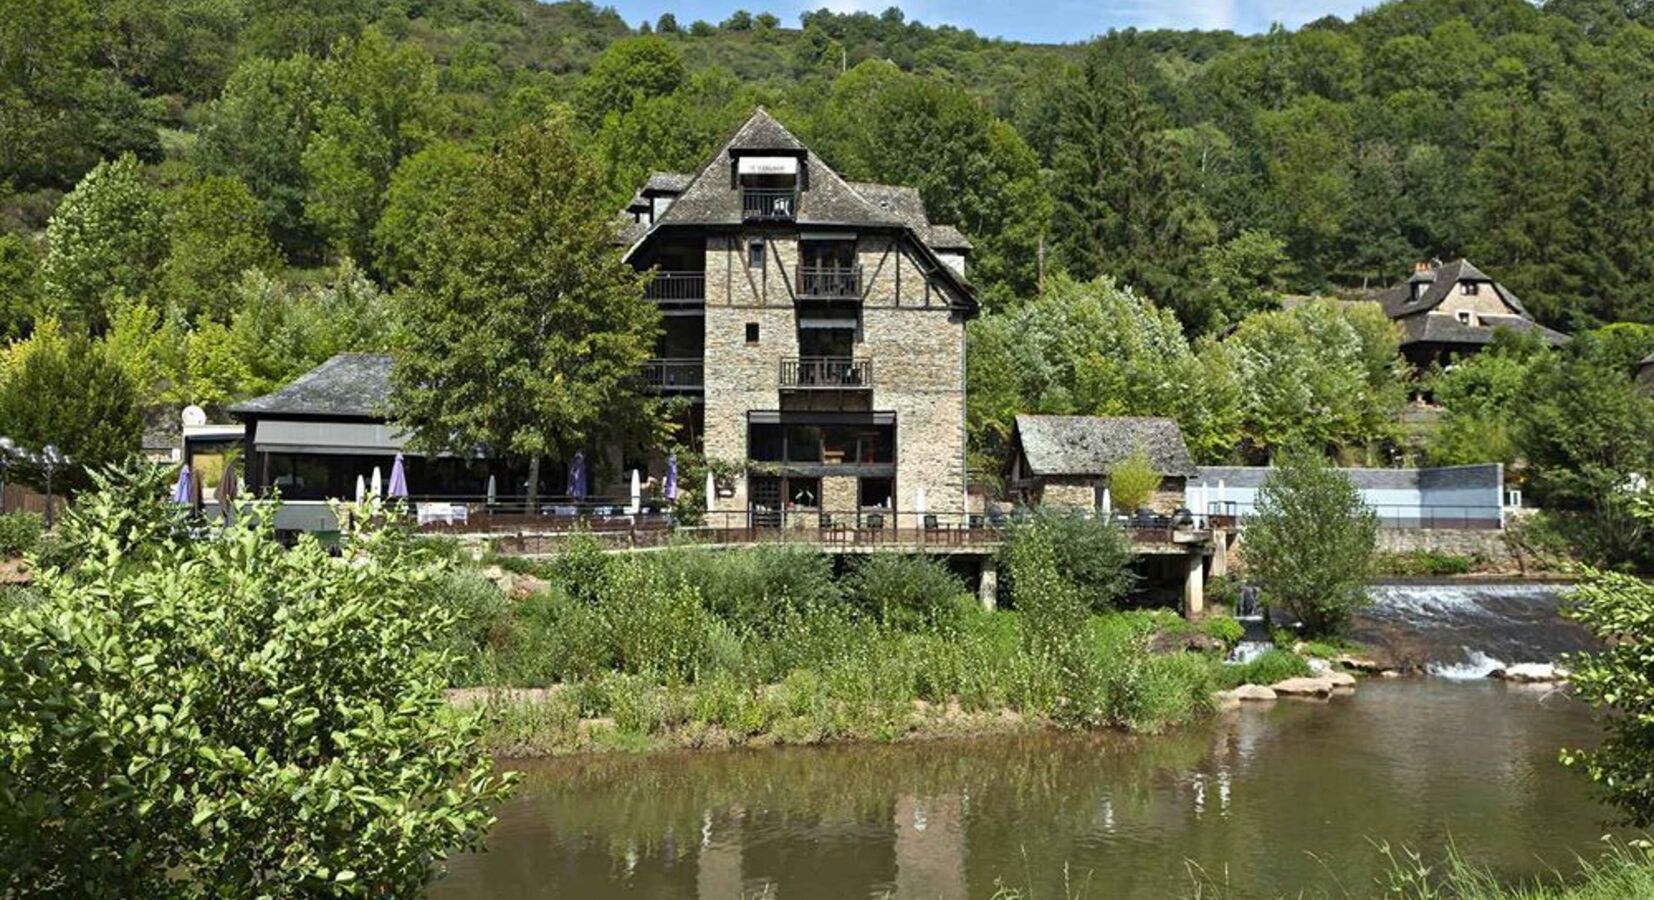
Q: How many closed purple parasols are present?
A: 4